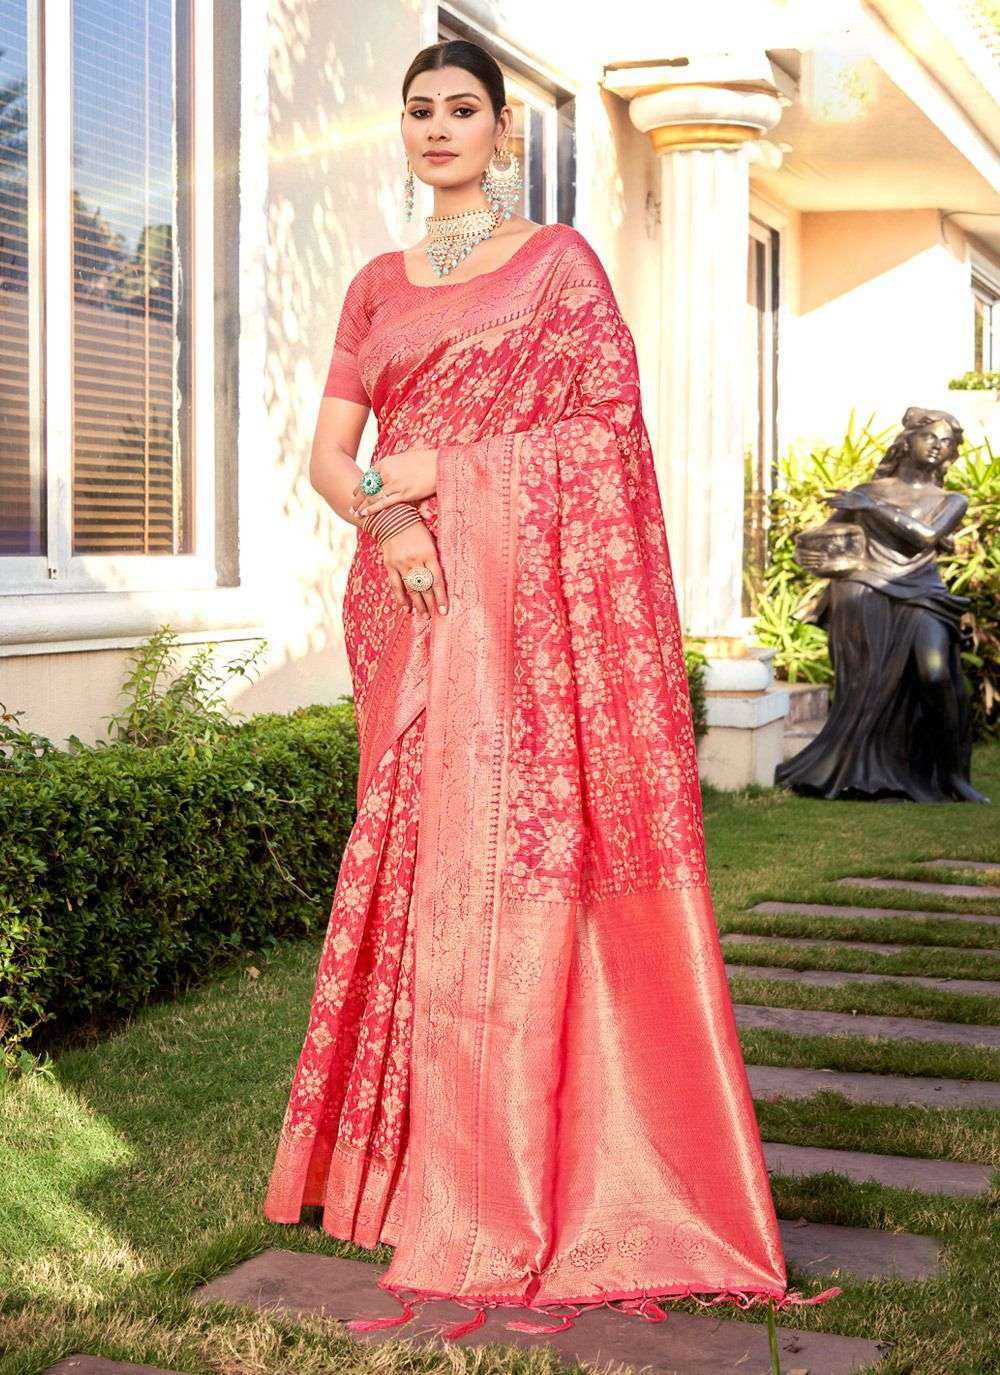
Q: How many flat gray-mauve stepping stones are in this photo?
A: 11